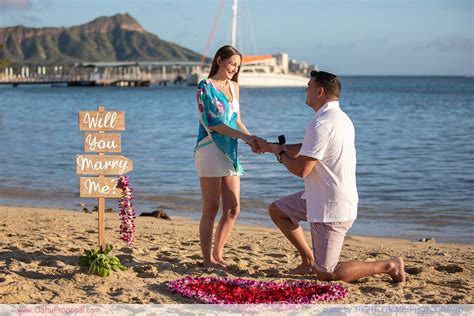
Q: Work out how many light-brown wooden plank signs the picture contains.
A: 4